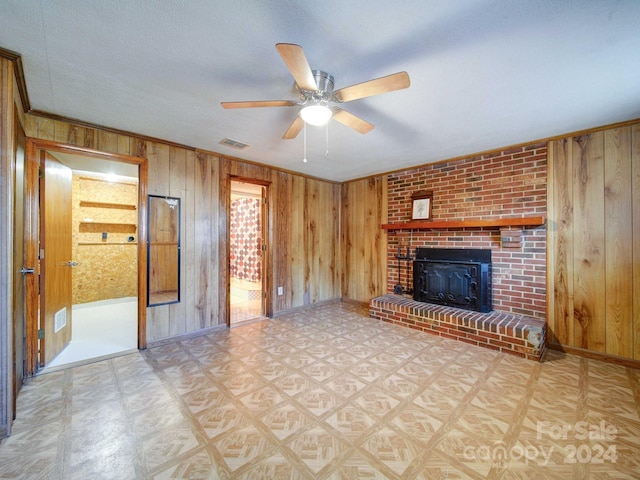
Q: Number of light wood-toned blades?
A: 5